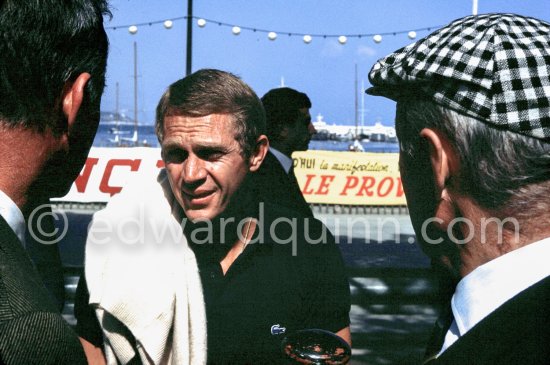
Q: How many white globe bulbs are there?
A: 9